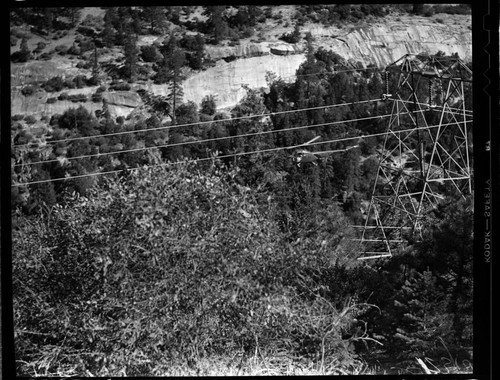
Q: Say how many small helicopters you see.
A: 1